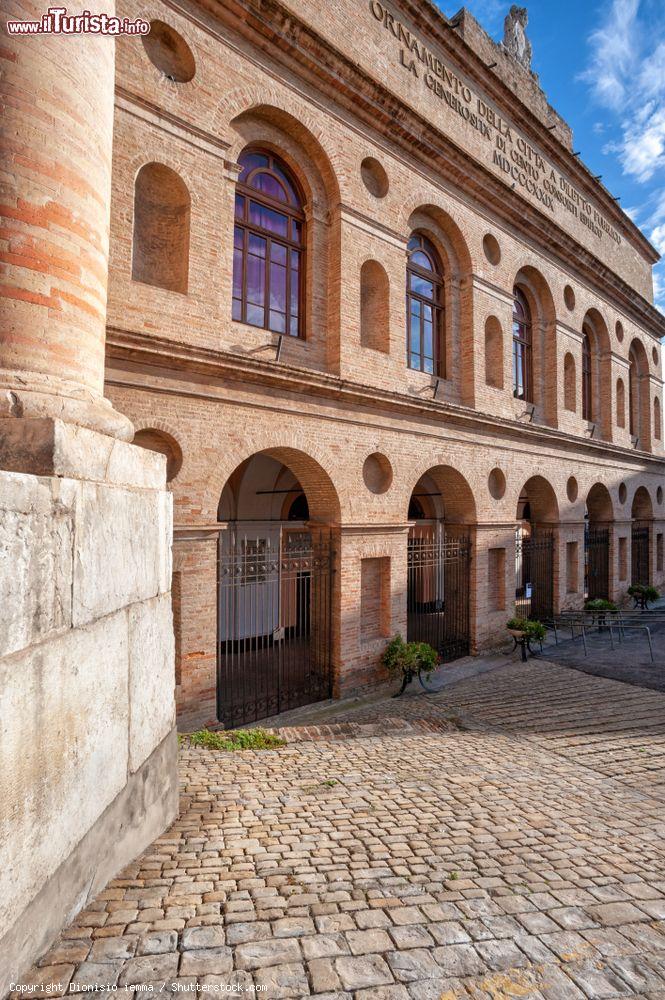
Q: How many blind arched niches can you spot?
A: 6